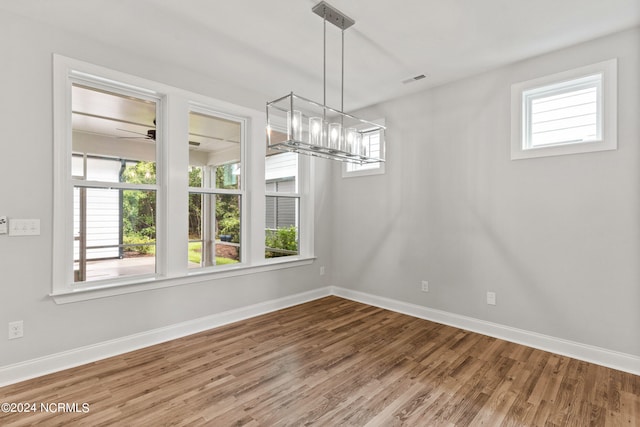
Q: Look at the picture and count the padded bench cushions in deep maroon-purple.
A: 0